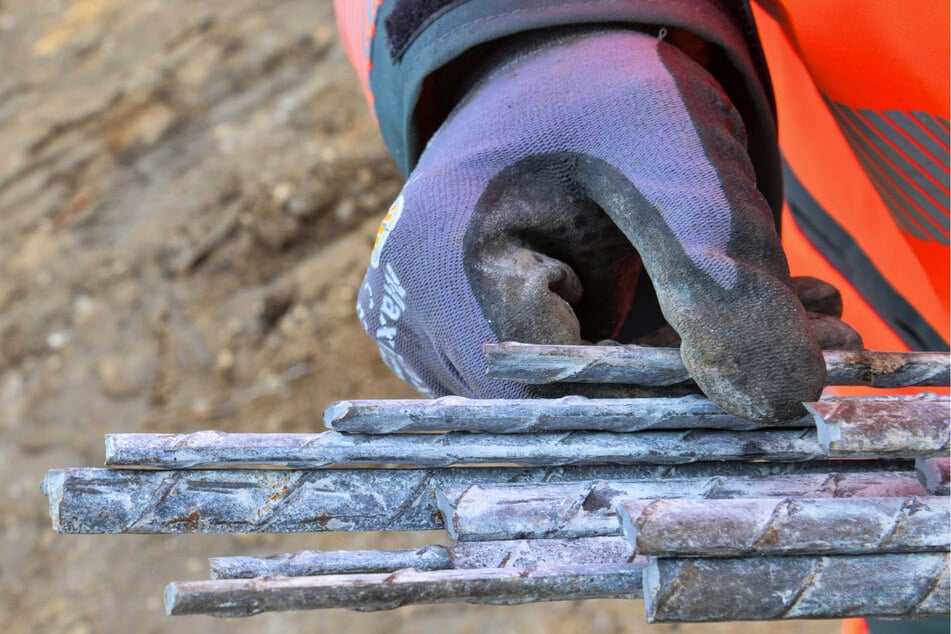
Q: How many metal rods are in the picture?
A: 12